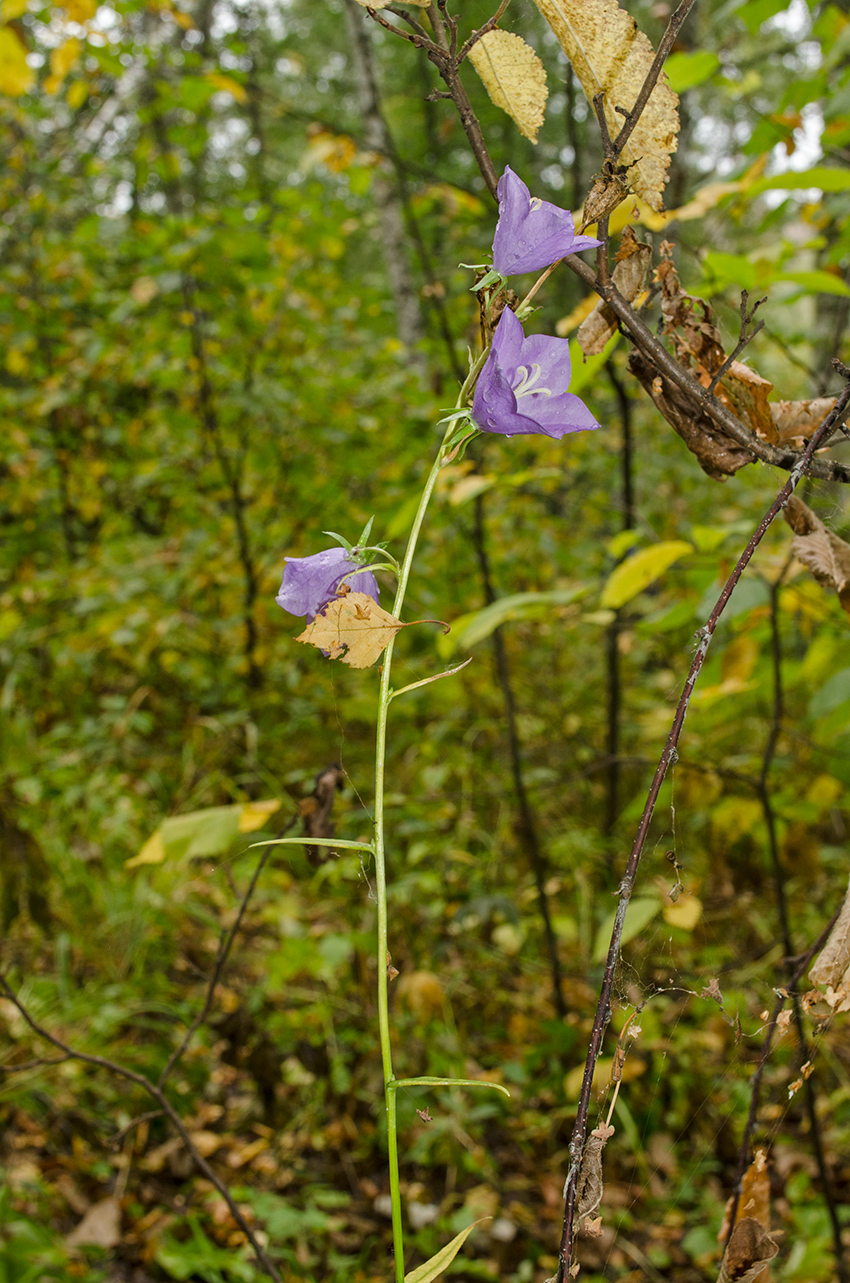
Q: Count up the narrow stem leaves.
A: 4